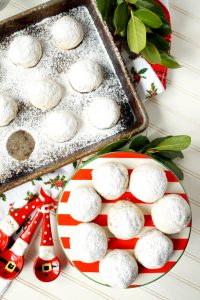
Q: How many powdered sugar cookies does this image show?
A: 15